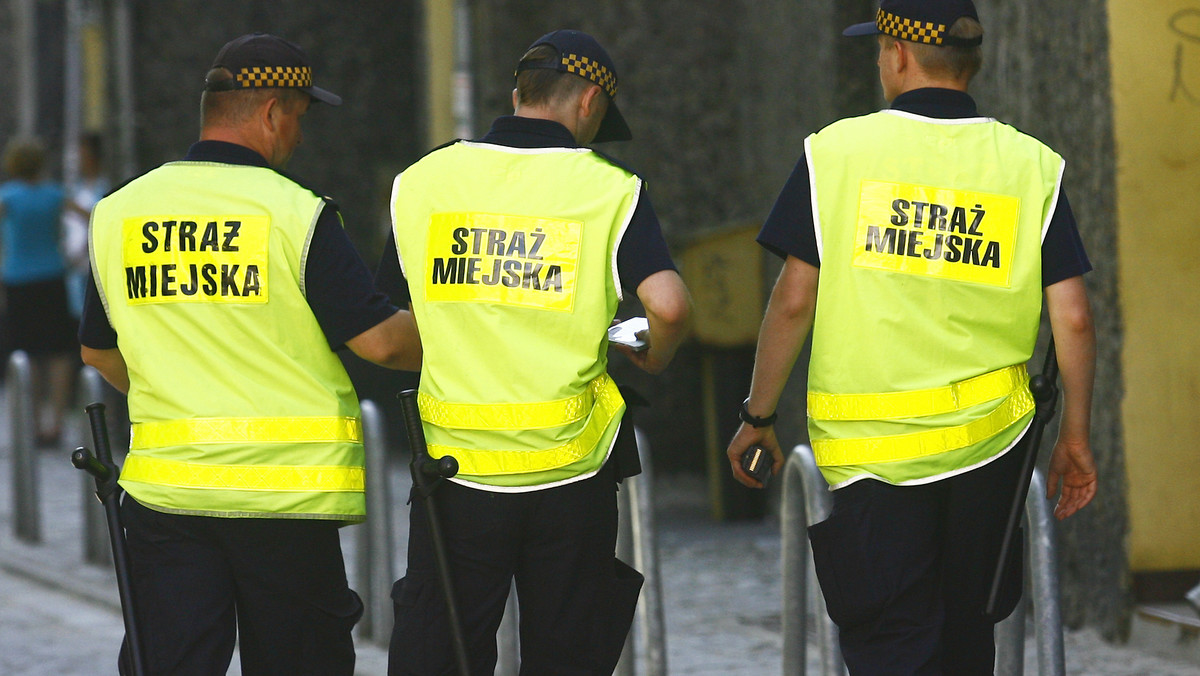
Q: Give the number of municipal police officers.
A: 3